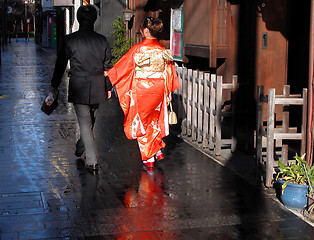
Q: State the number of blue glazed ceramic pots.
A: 1